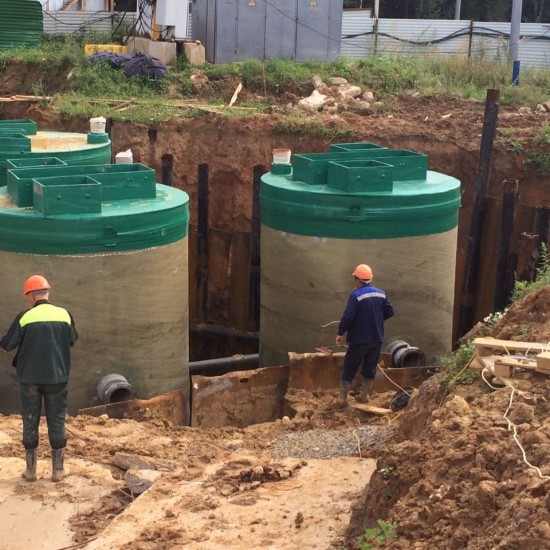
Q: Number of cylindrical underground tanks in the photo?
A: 3